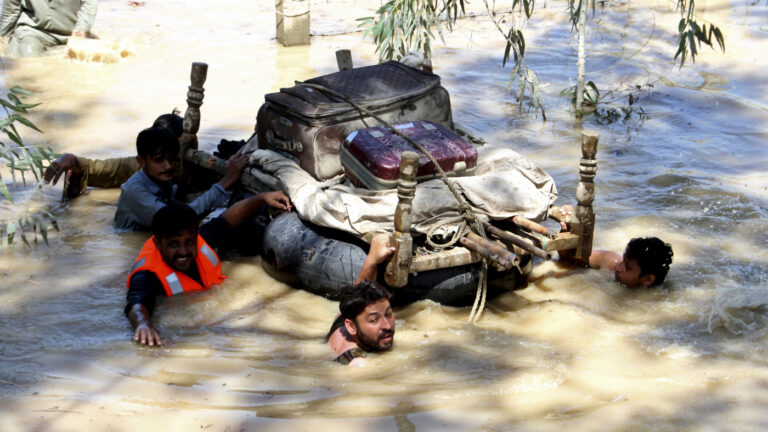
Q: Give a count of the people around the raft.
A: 5